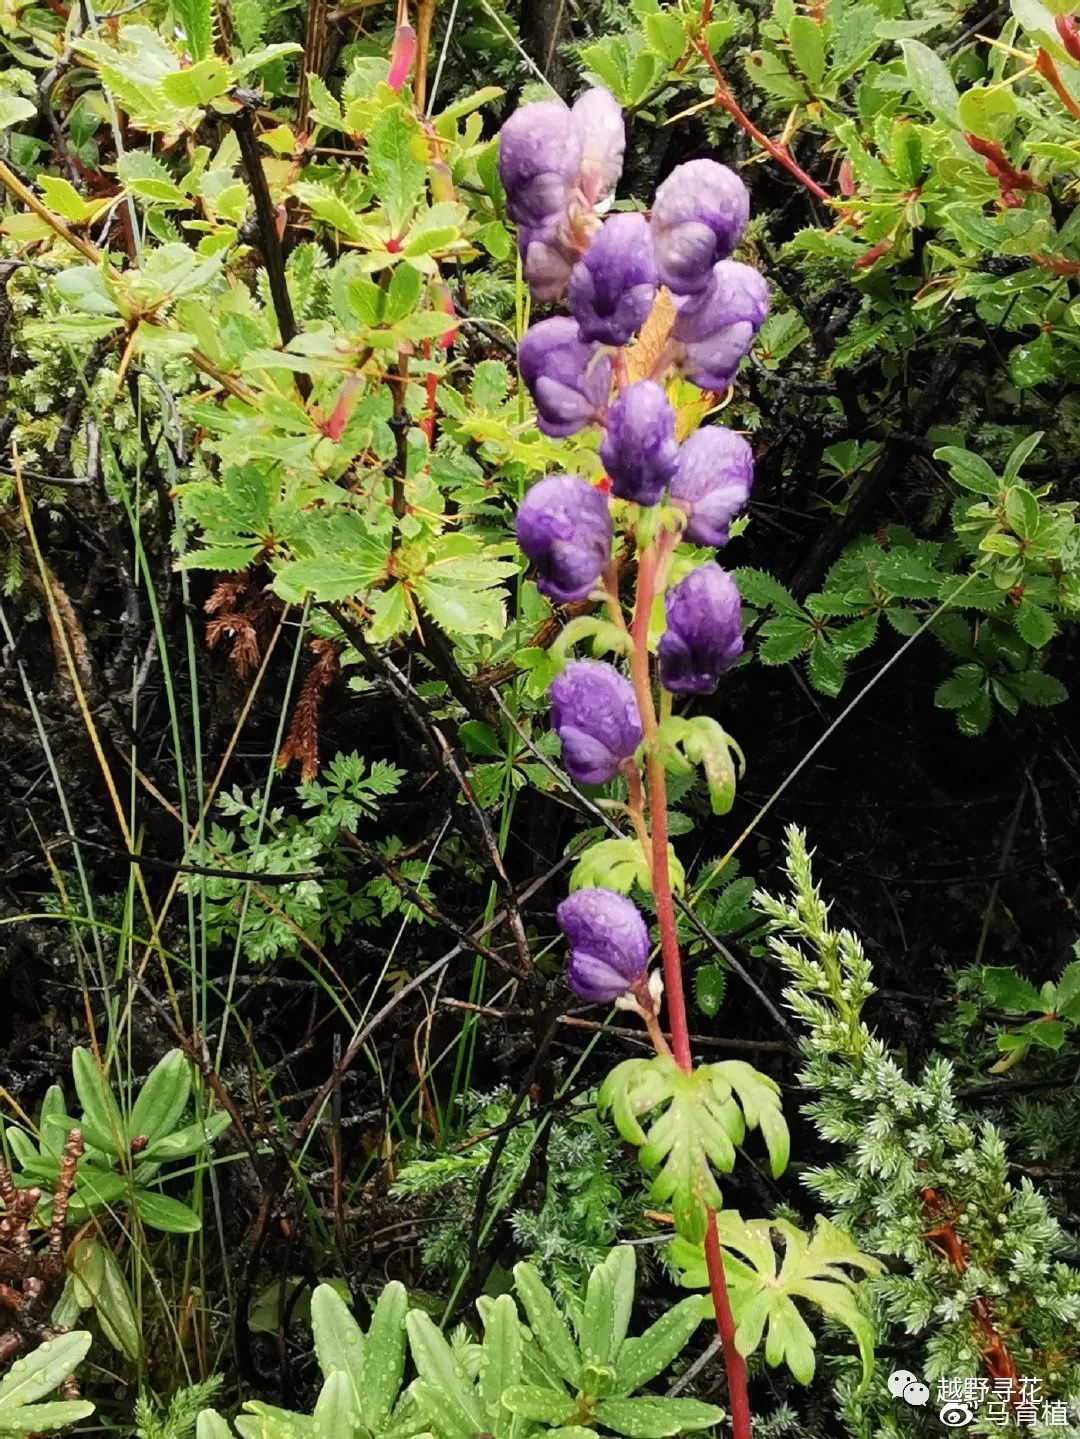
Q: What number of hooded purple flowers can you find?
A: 13